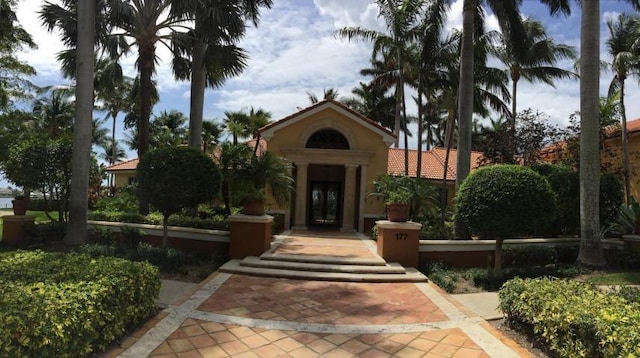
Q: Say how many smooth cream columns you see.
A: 2